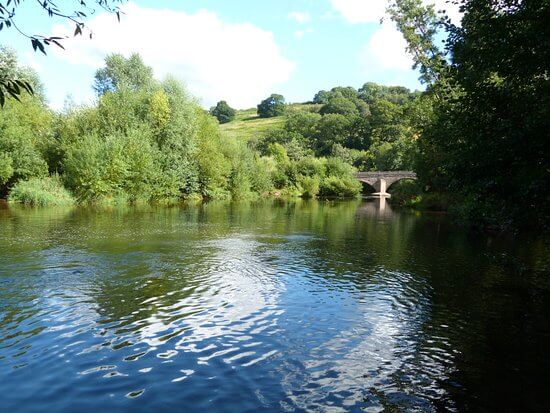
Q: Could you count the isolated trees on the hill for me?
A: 2